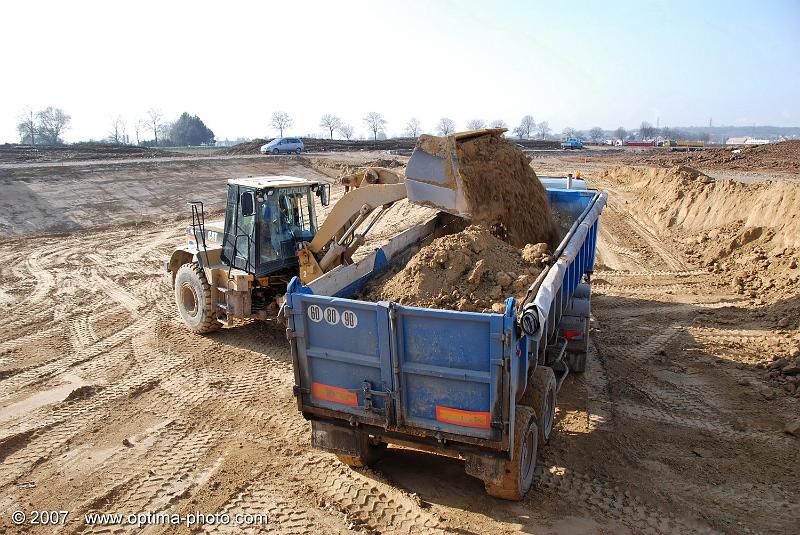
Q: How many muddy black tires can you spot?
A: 4